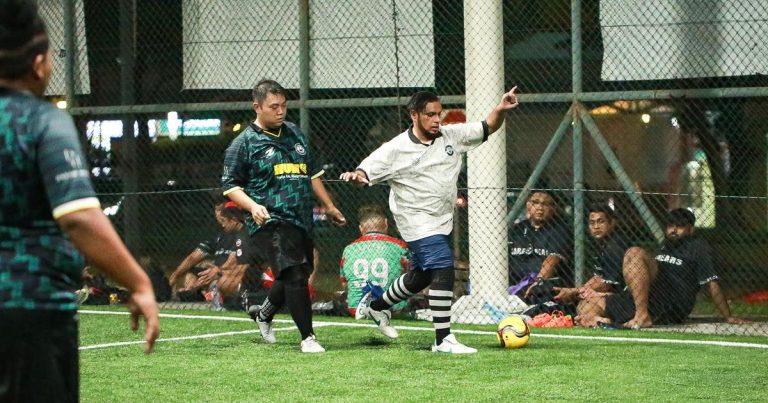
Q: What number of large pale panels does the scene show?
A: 3